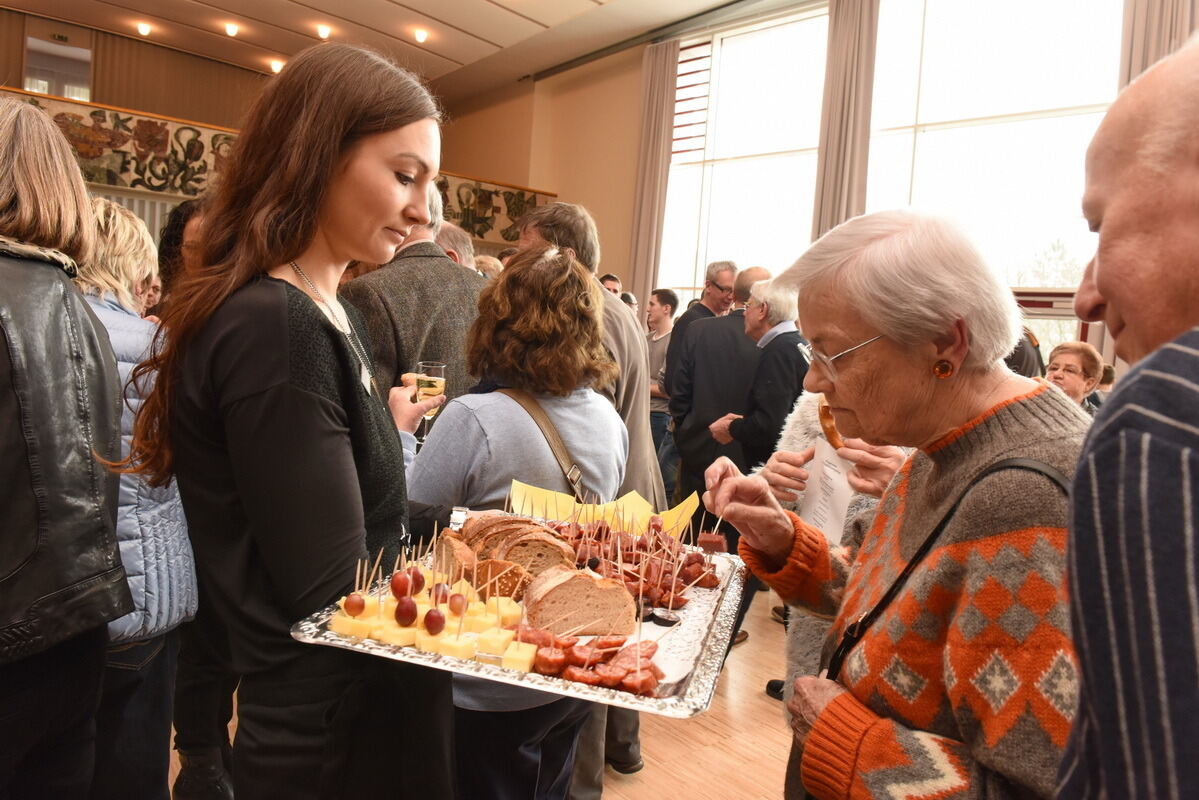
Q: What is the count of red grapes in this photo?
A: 7